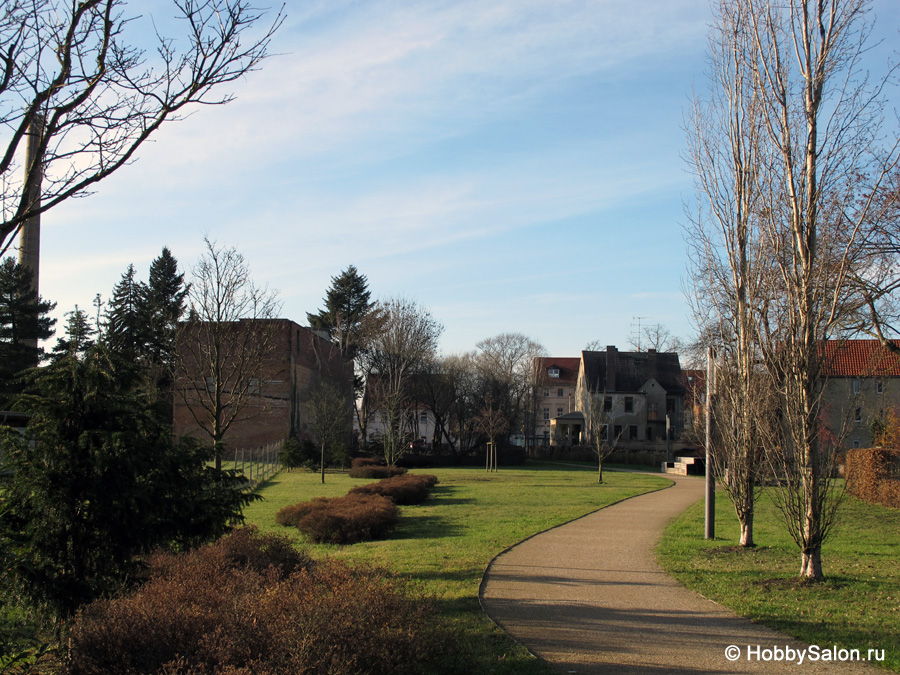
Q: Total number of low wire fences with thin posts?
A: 1